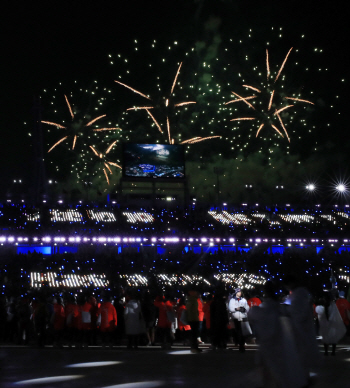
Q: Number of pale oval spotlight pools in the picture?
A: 4